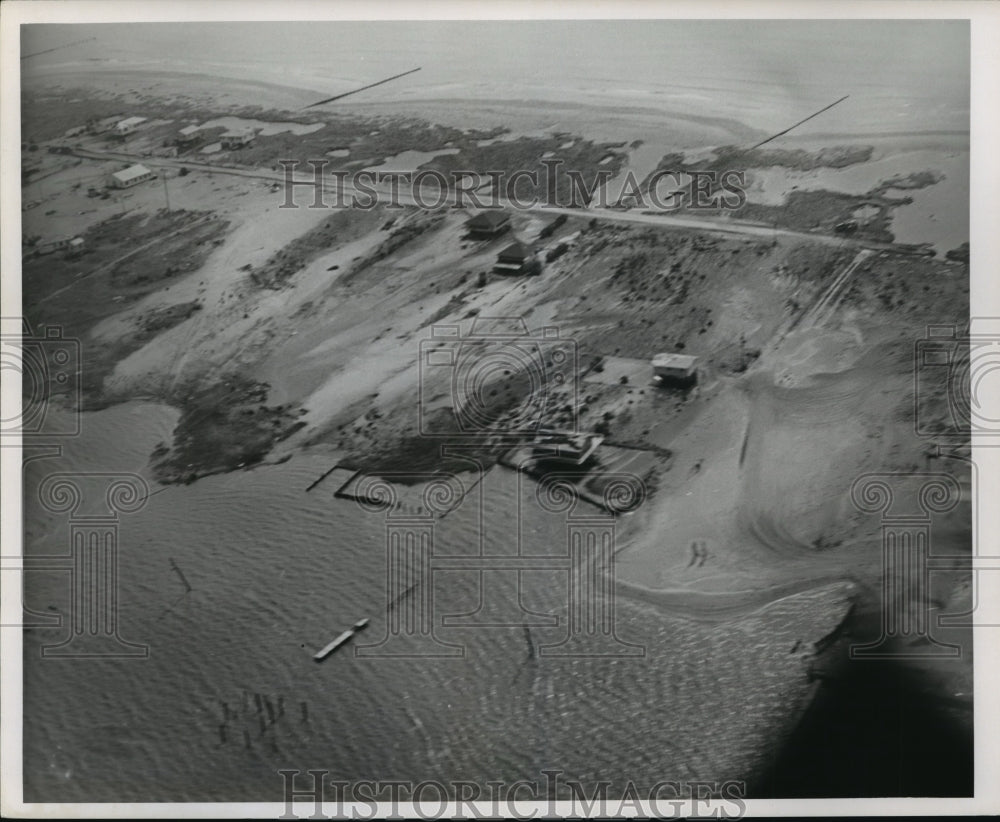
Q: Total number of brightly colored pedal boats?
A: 0